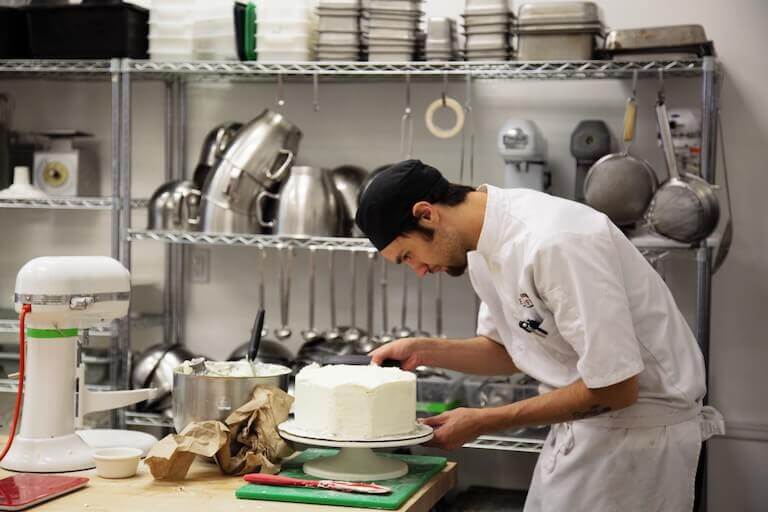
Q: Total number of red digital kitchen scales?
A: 1